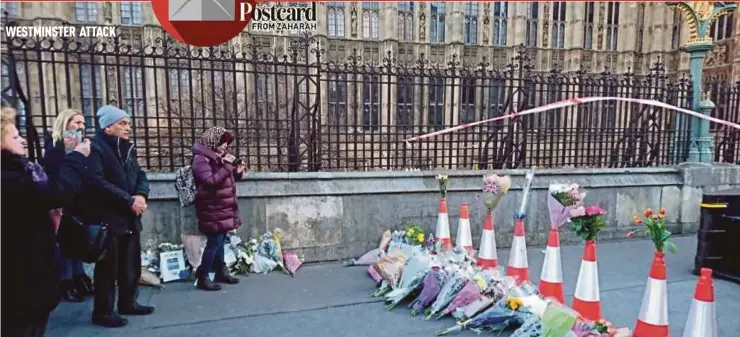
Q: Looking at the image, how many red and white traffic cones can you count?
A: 8